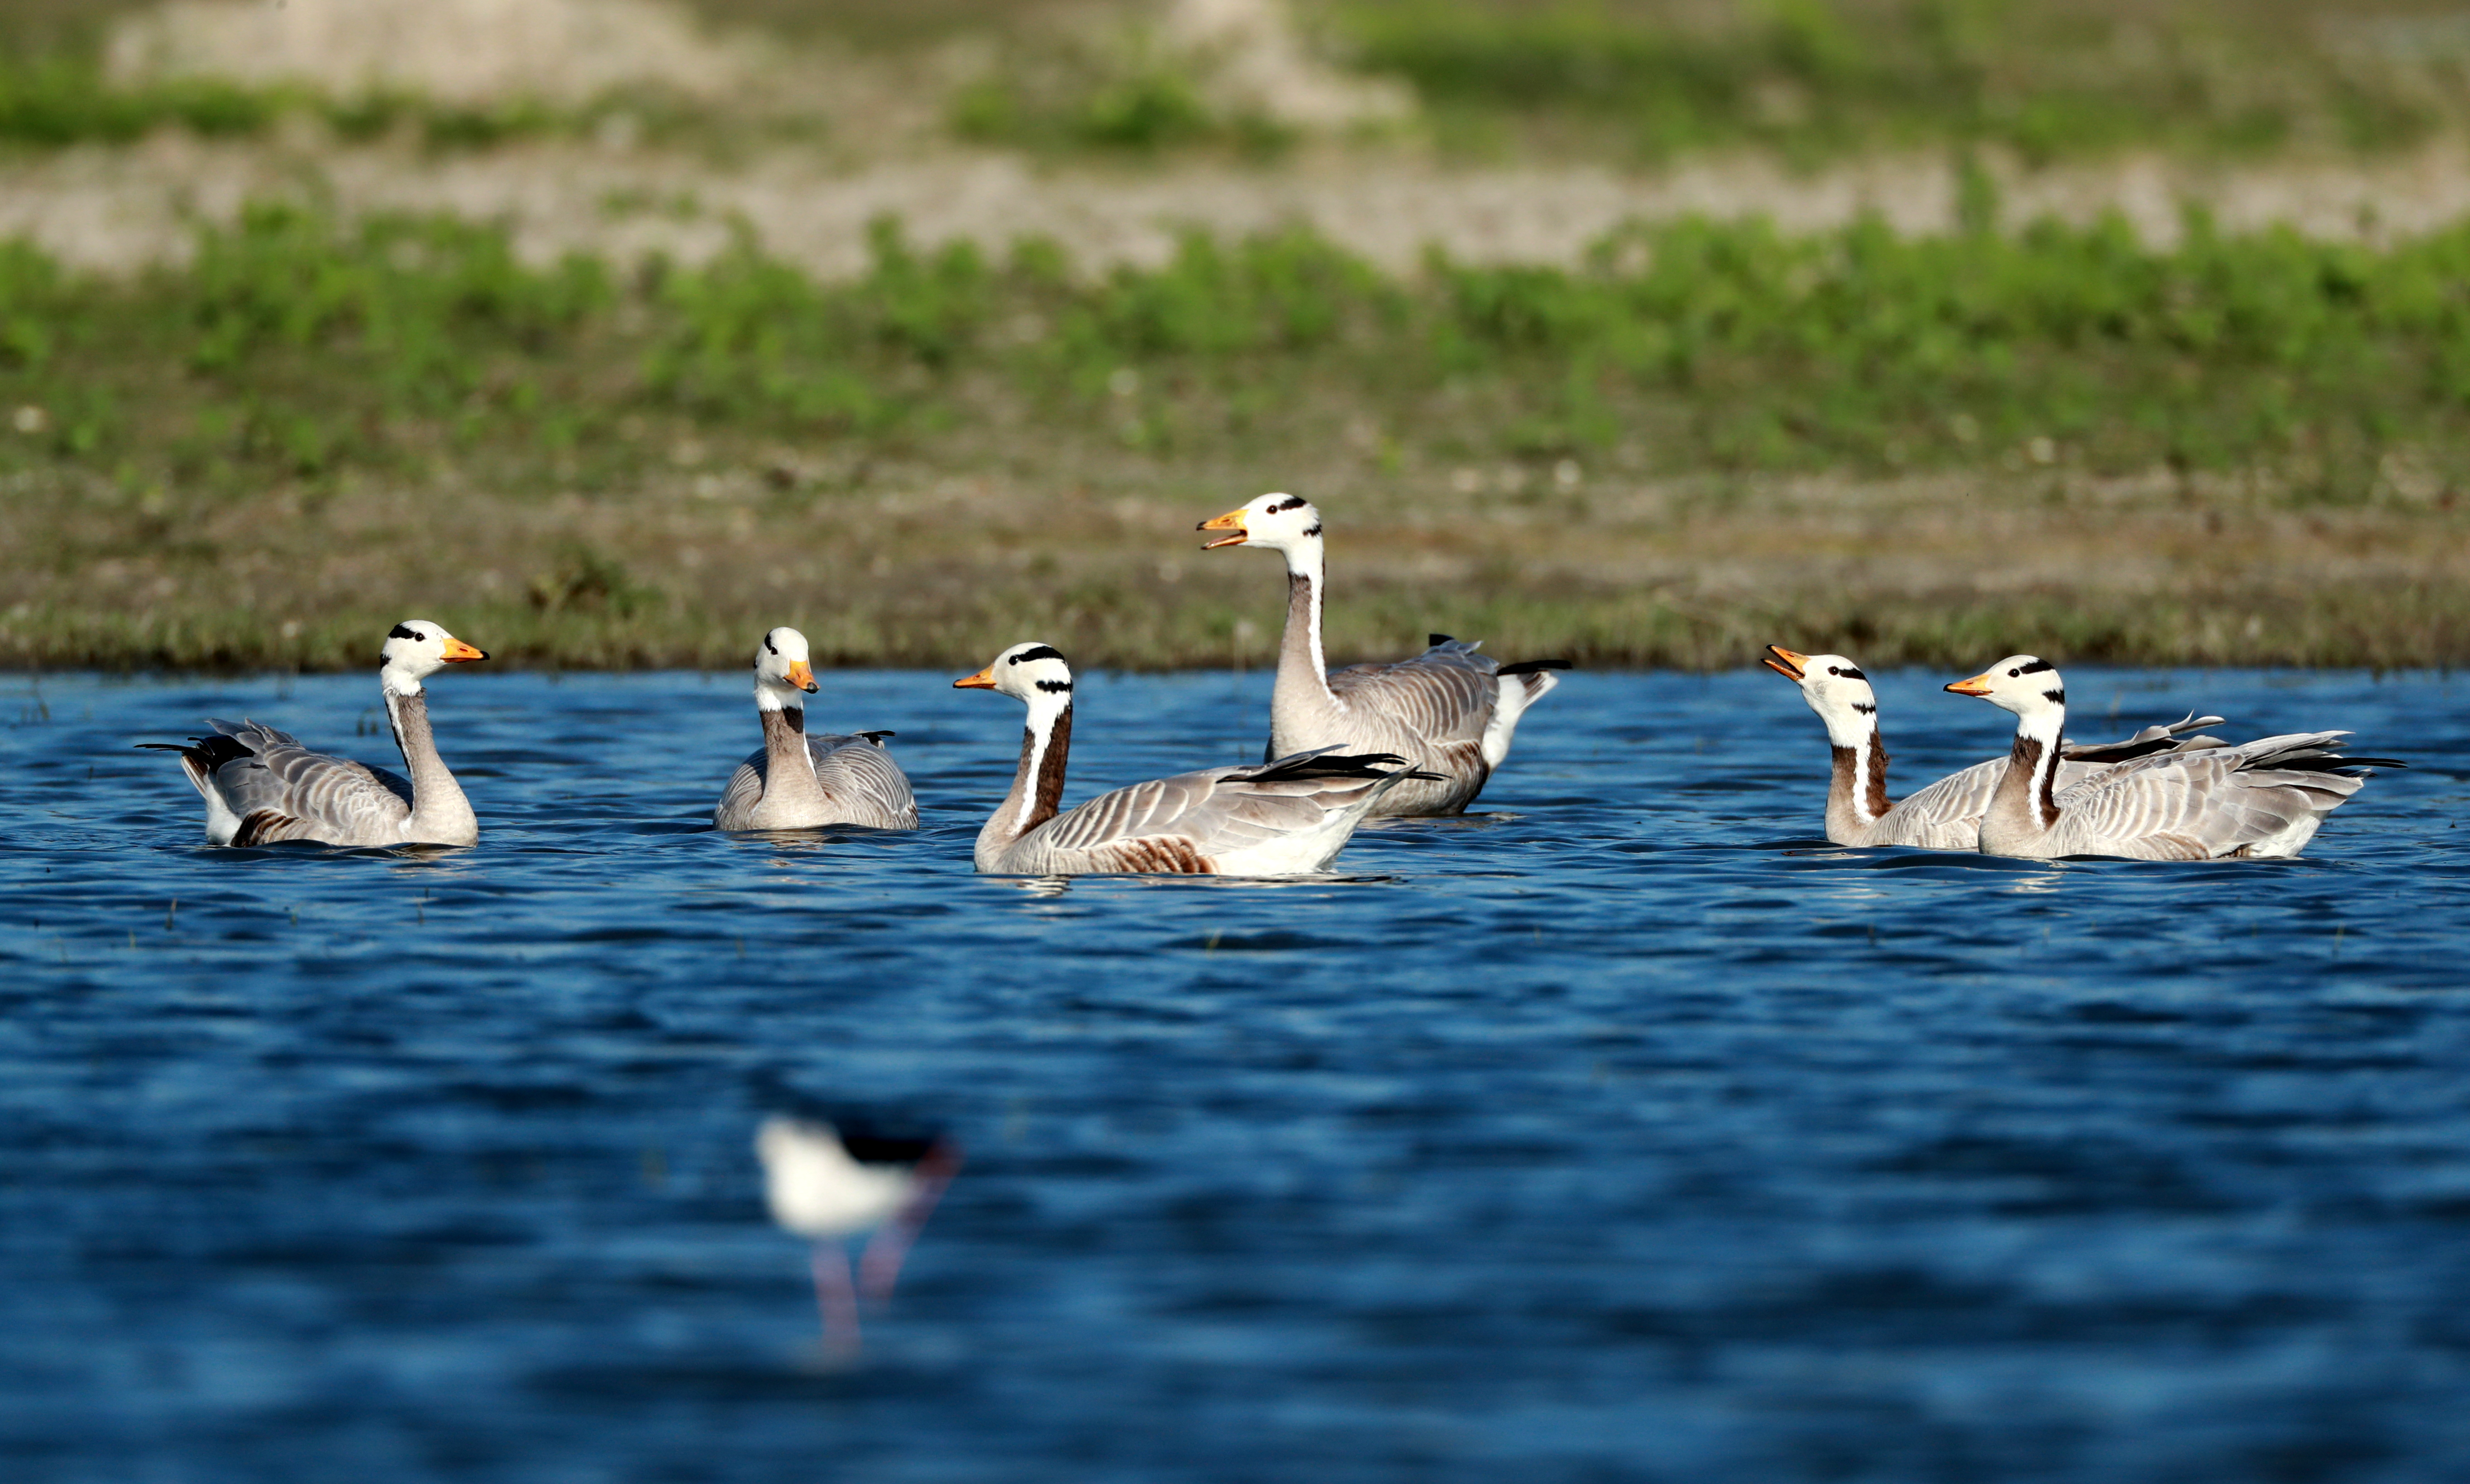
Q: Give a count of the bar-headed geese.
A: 6